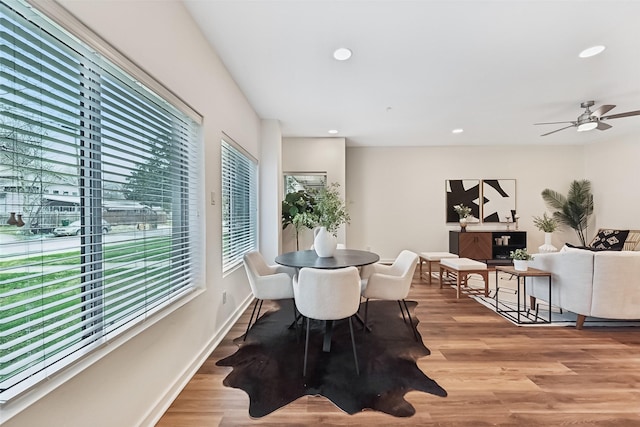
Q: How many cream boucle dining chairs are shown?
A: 4